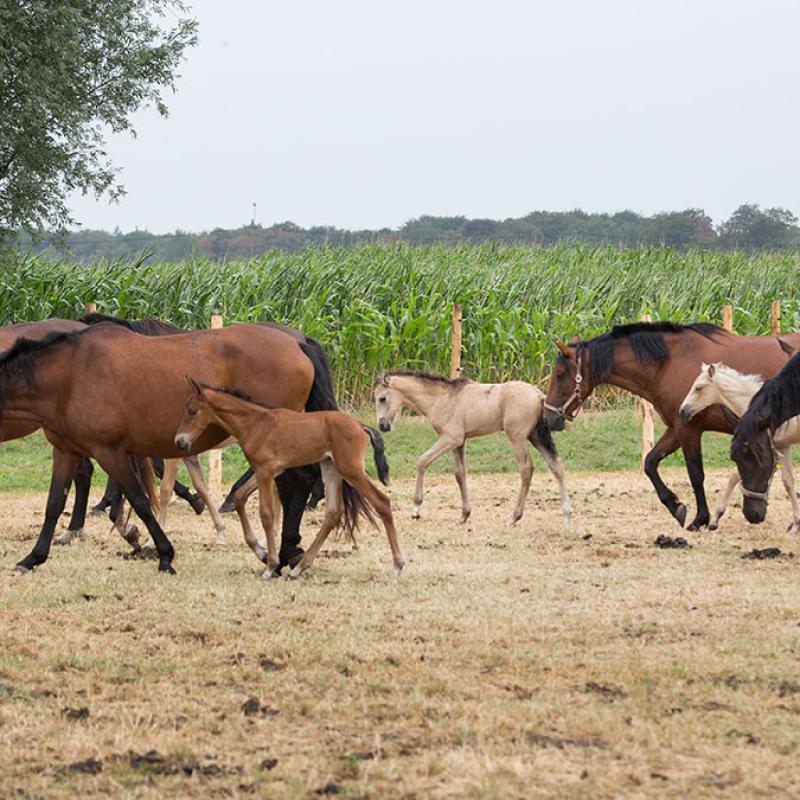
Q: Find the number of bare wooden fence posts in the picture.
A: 6